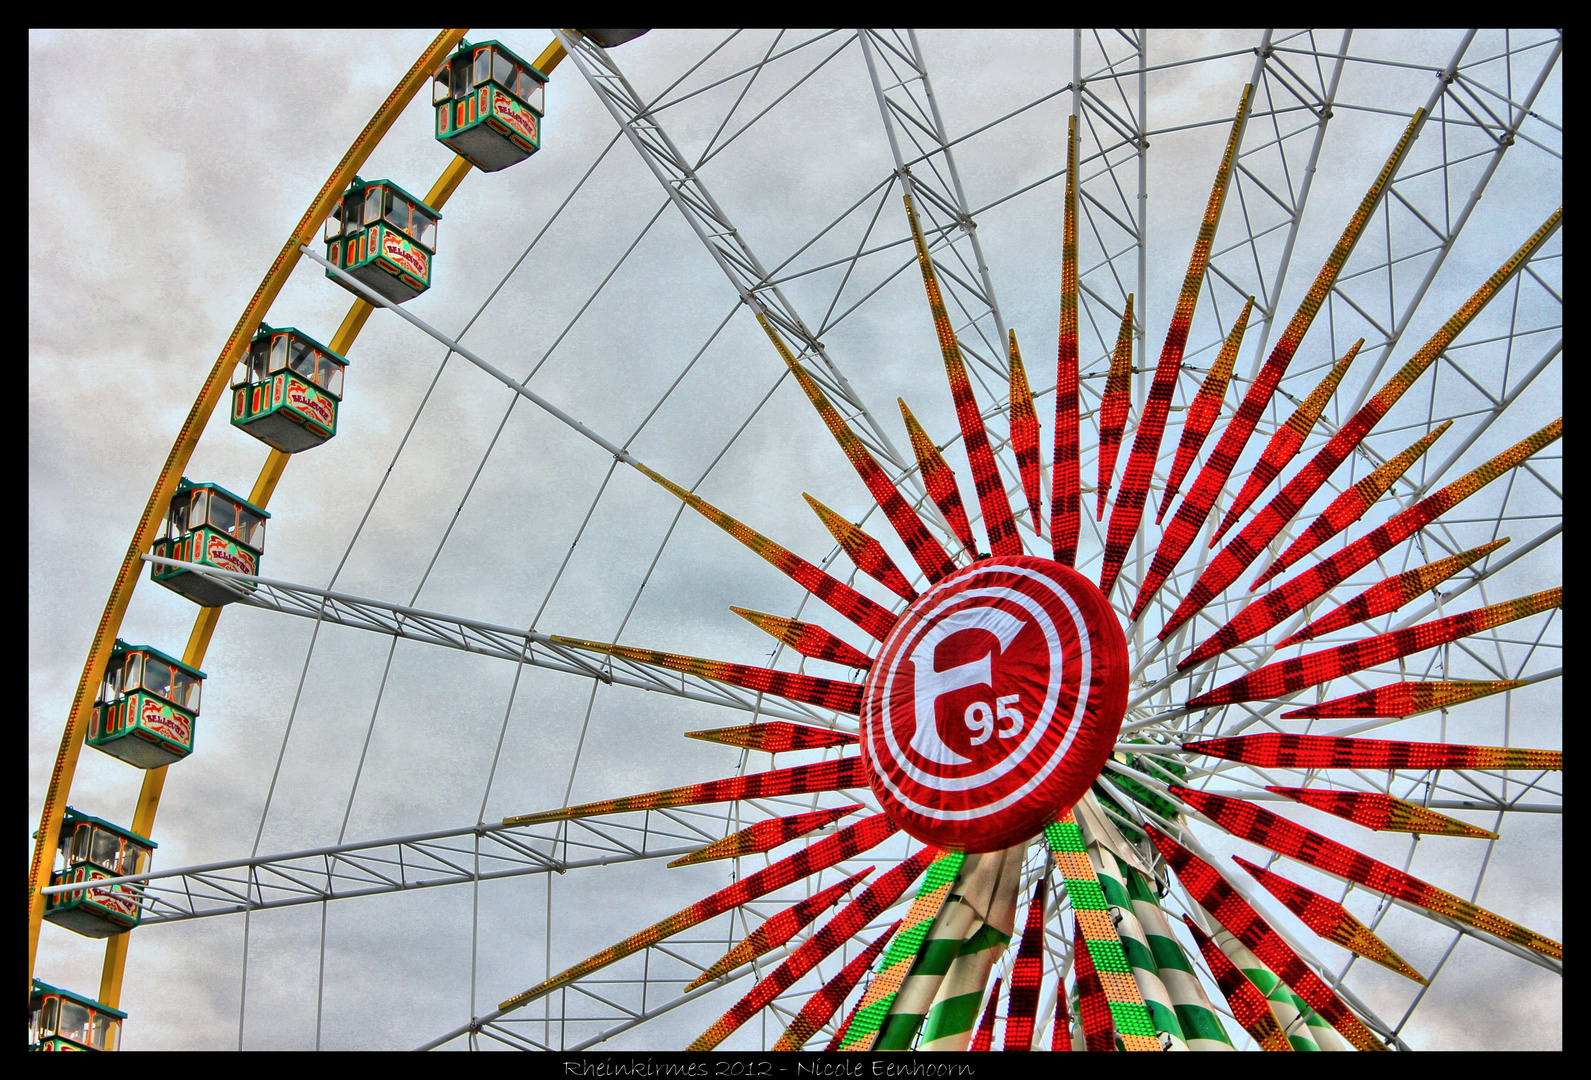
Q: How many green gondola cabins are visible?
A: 7